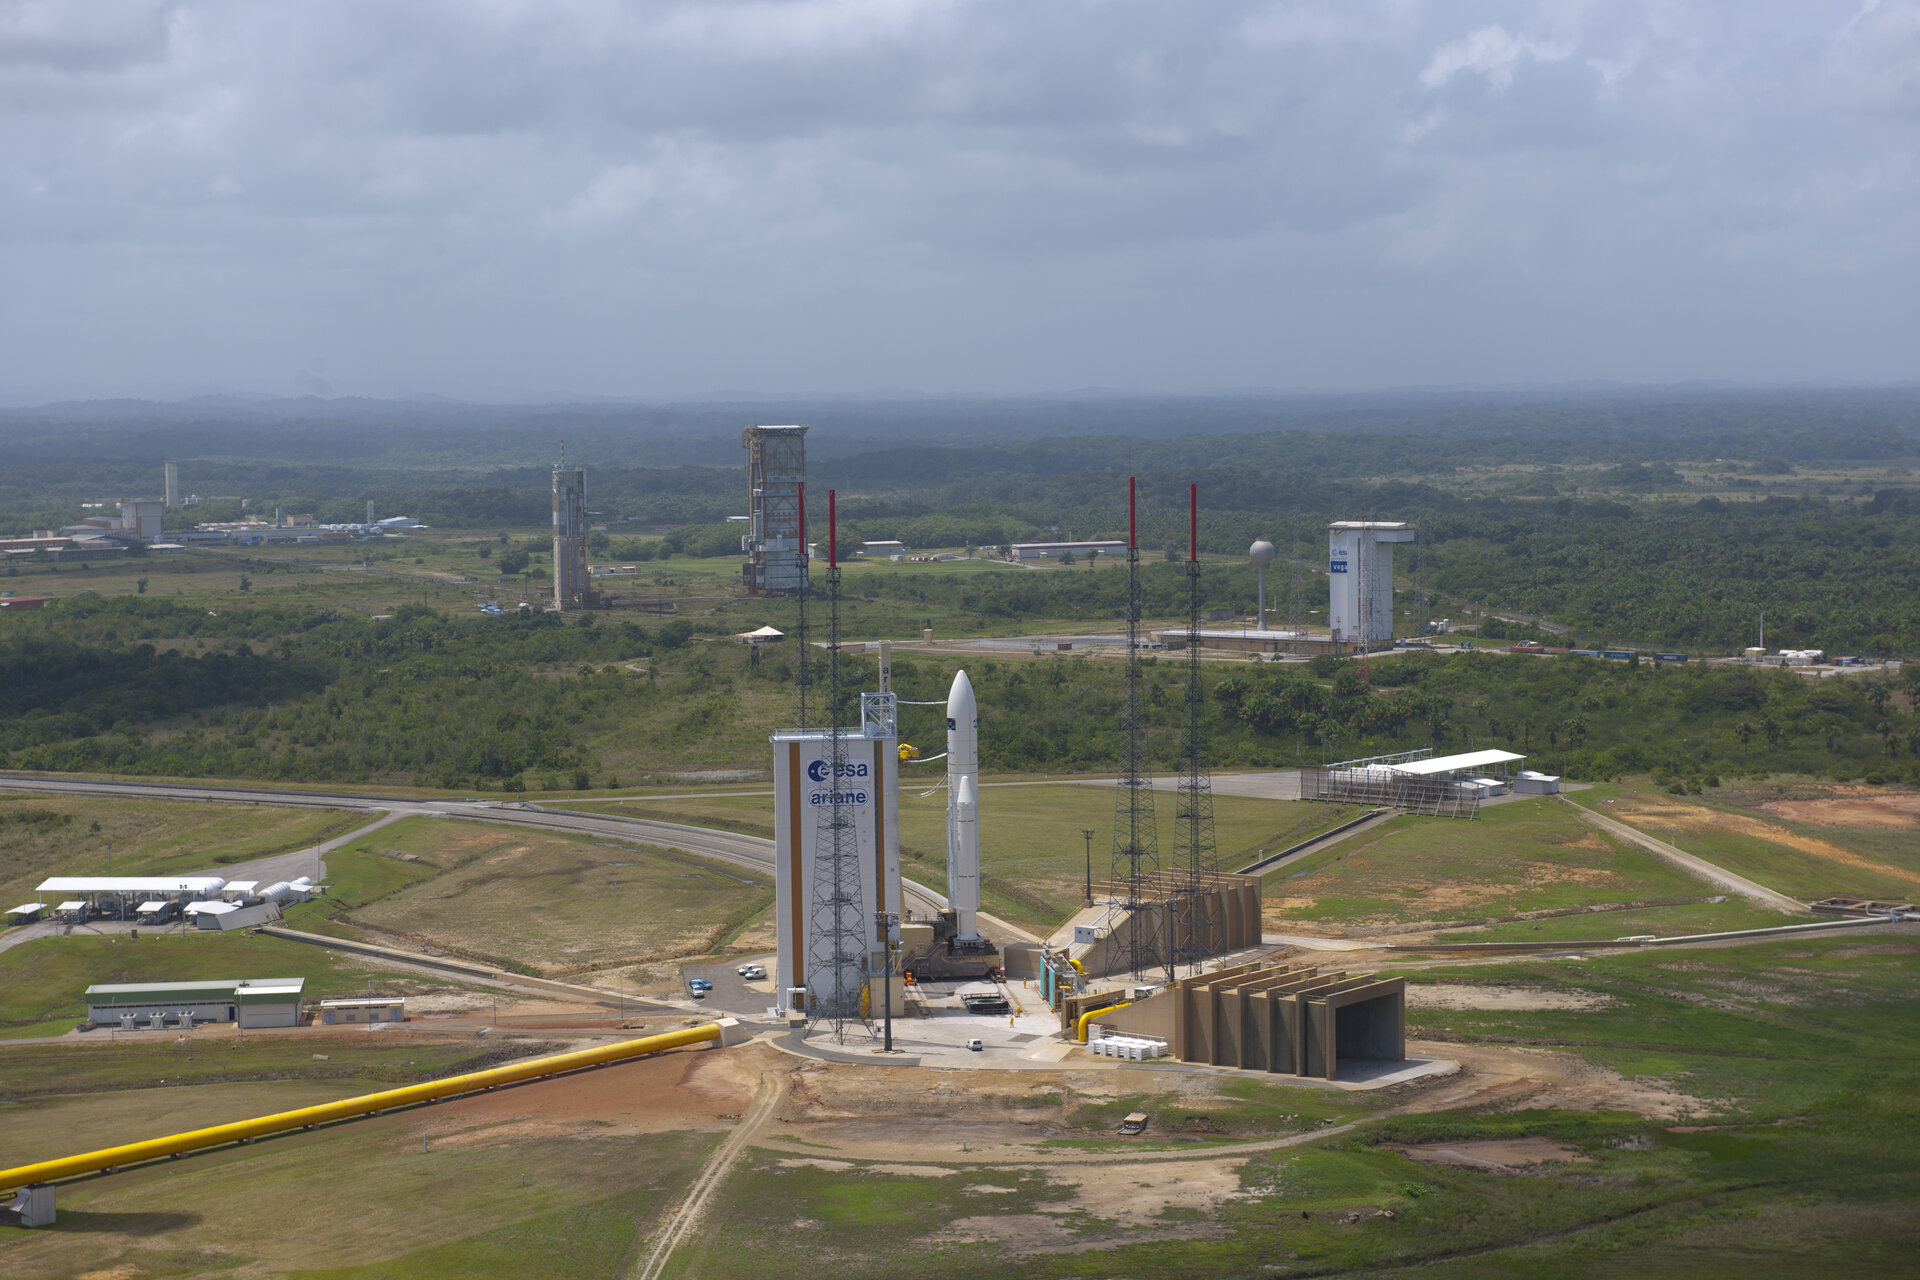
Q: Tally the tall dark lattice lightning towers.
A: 4